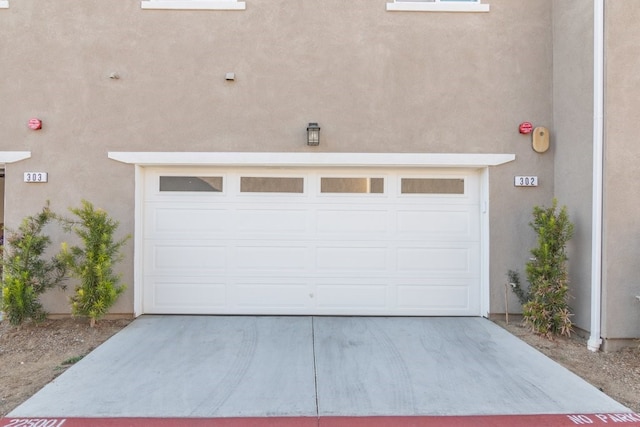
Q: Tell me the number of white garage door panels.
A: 12